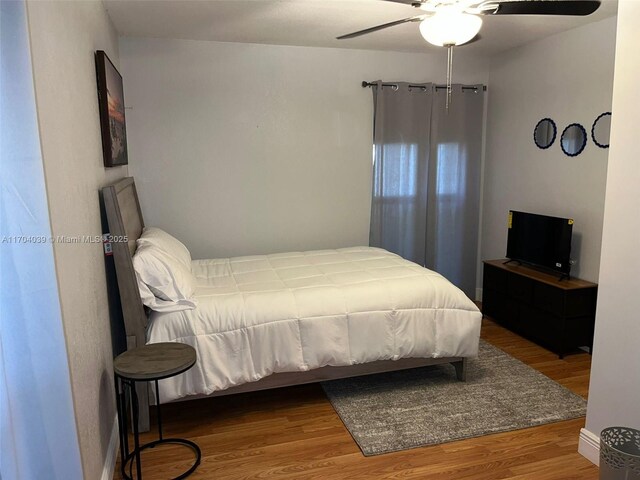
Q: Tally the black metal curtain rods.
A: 1